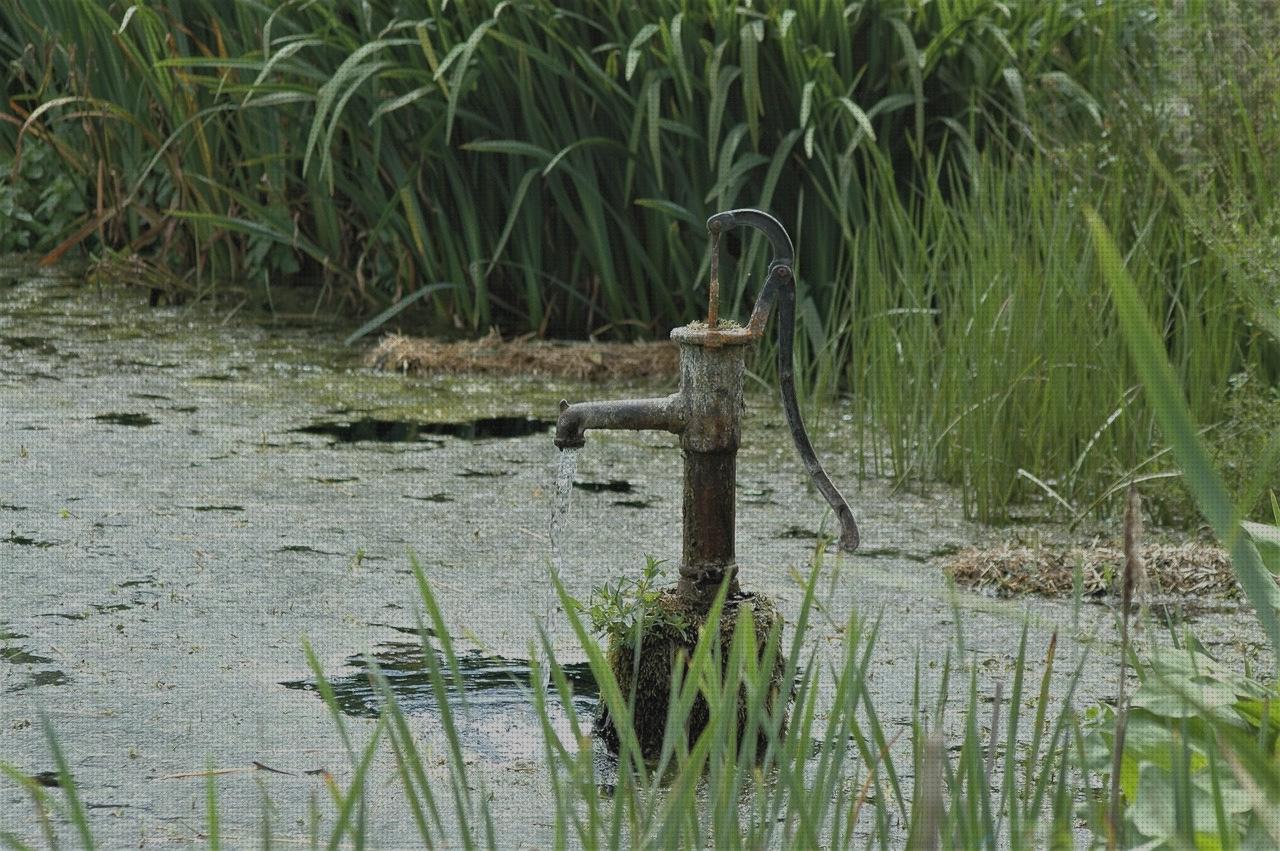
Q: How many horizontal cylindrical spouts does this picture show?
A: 1